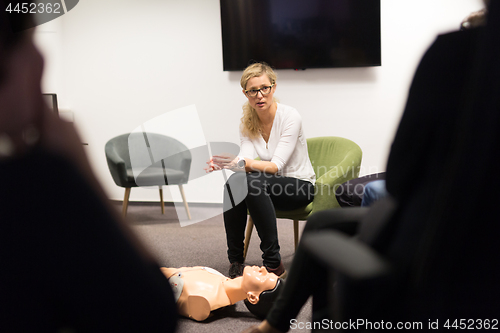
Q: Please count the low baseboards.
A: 1